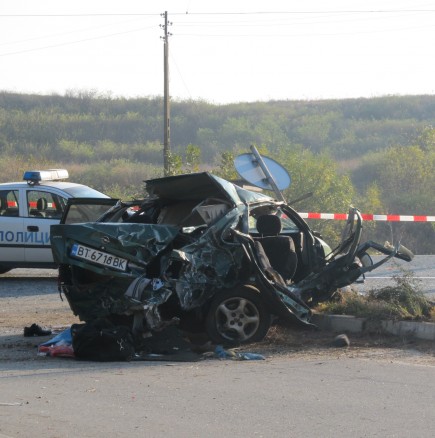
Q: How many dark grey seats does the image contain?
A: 1